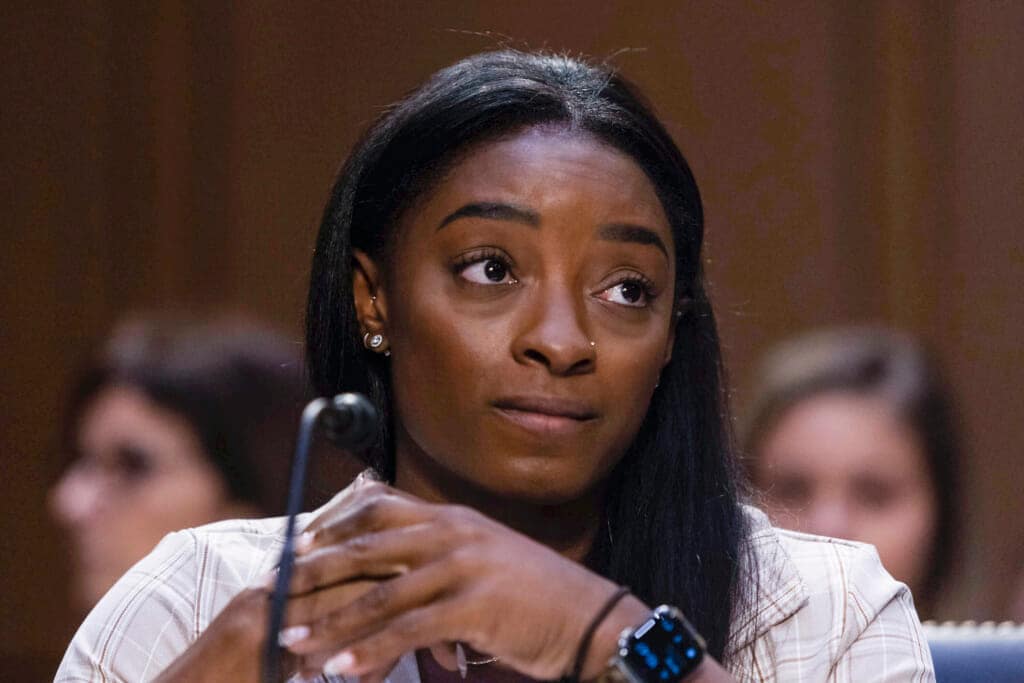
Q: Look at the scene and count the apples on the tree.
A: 0